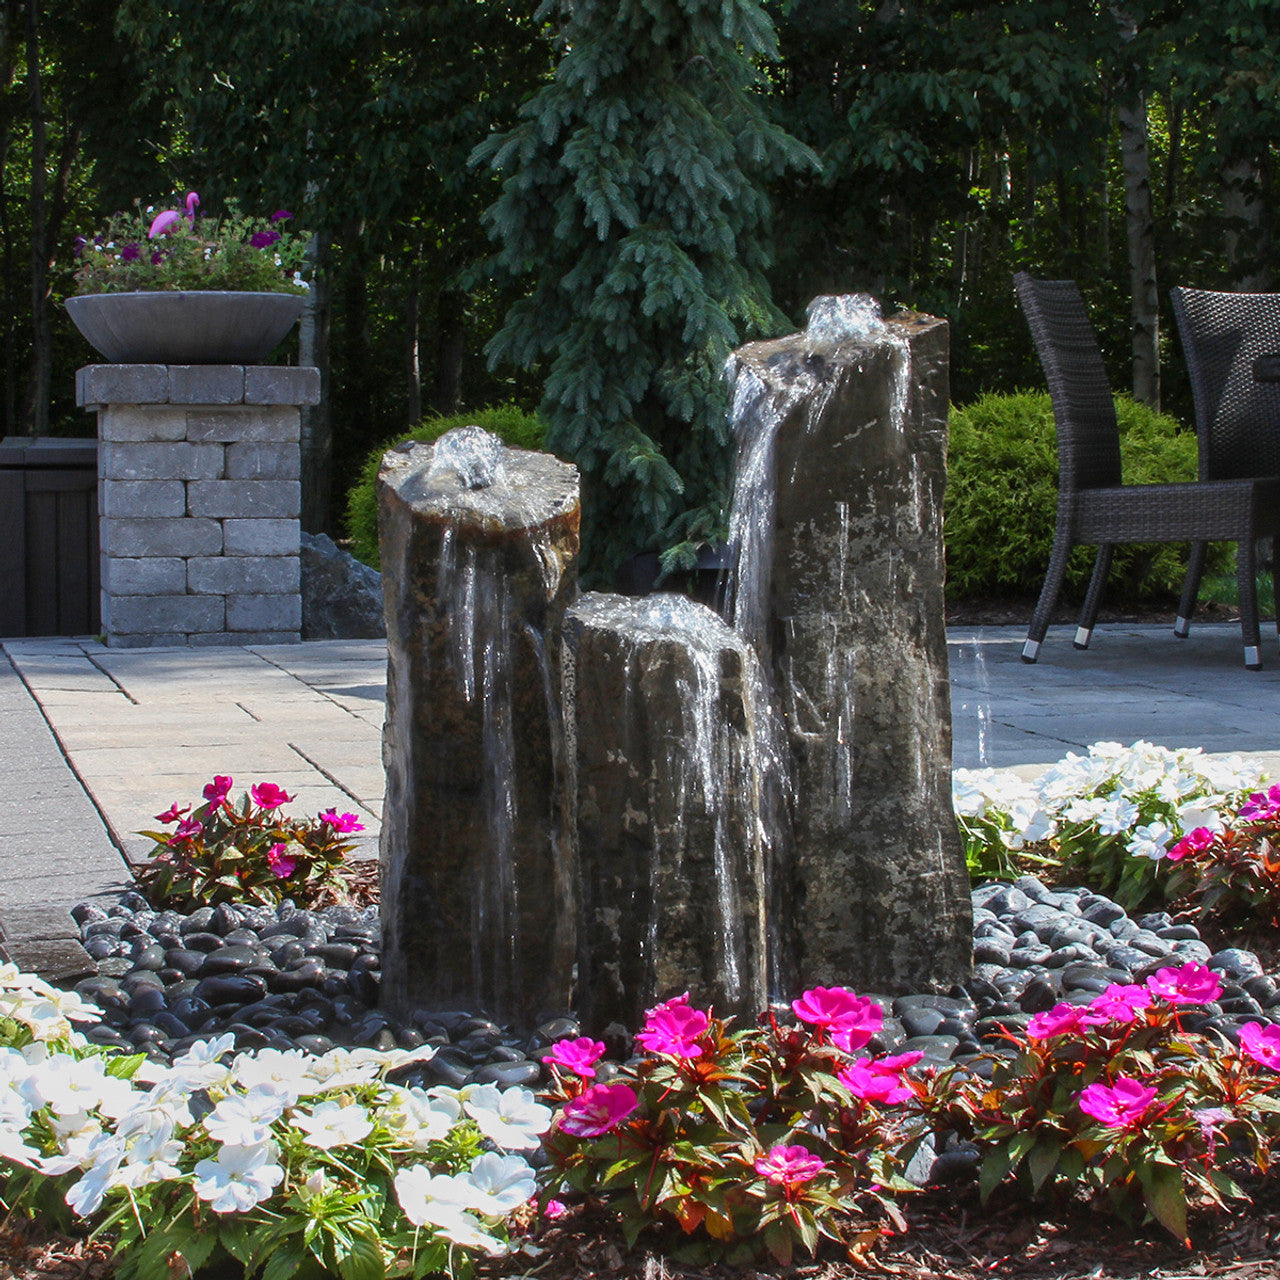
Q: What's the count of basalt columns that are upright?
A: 3